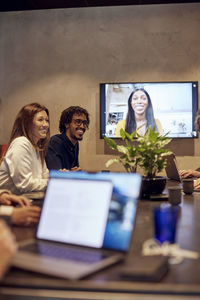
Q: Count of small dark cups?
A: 2